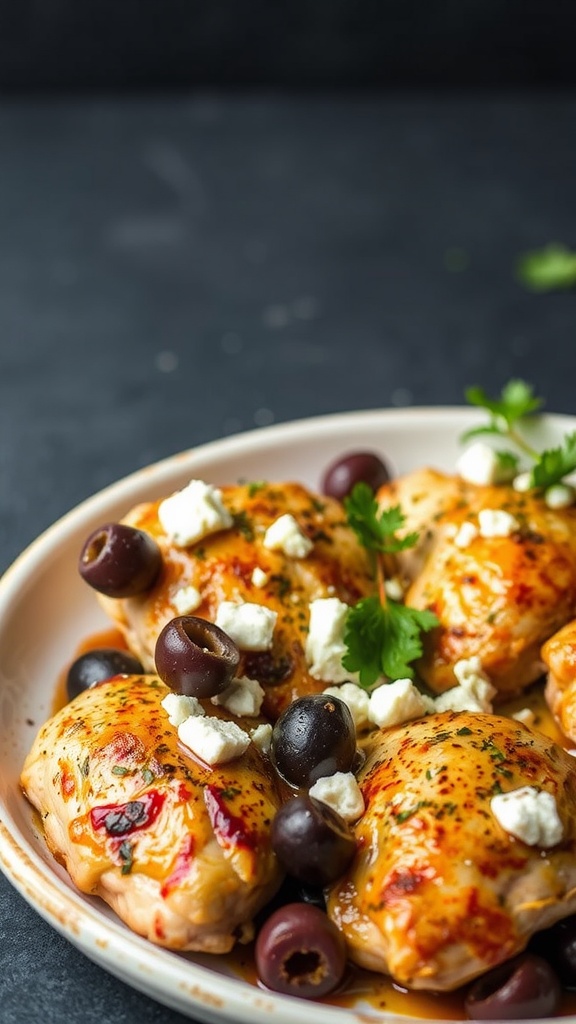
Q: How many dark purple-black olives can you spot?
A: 9